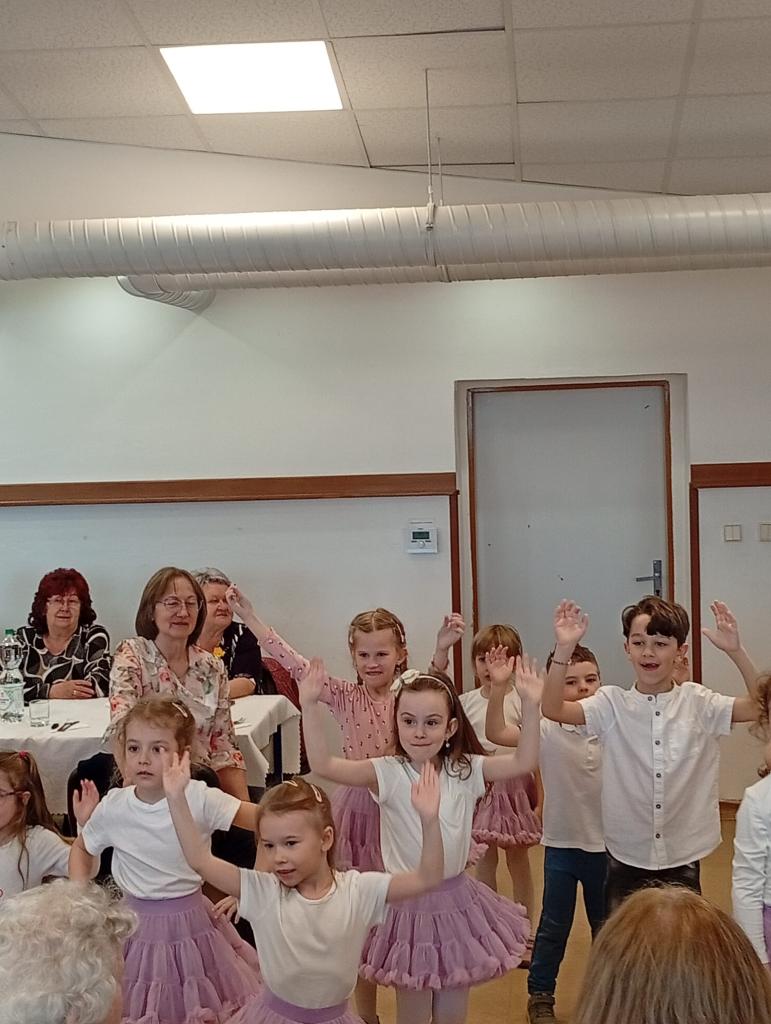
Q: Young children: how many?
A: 9